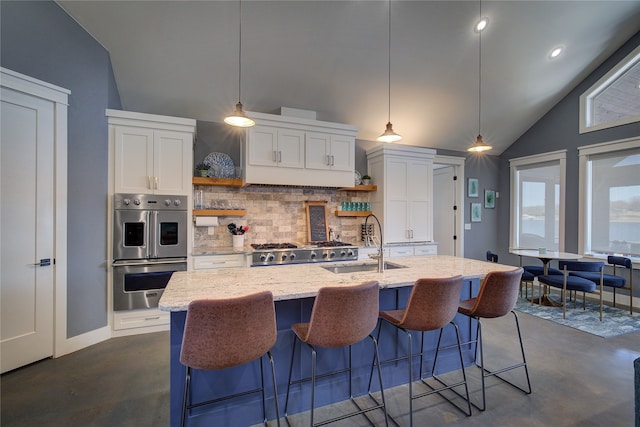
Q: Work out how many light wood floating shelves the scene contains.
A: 4